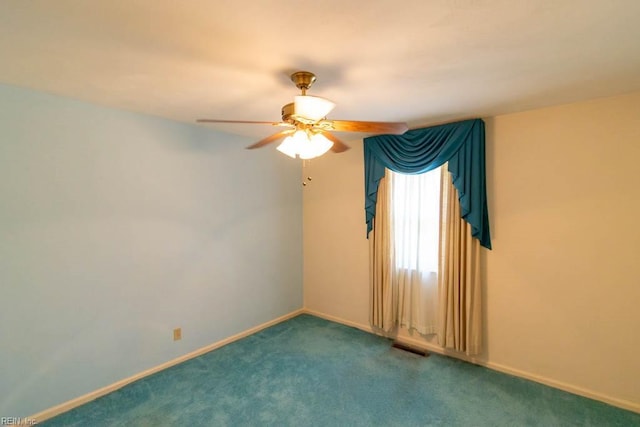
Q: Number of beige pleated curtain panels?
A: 2